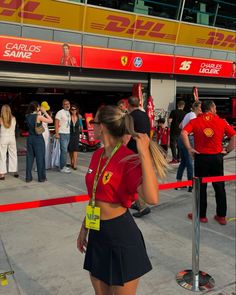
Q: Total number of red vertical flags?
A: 3